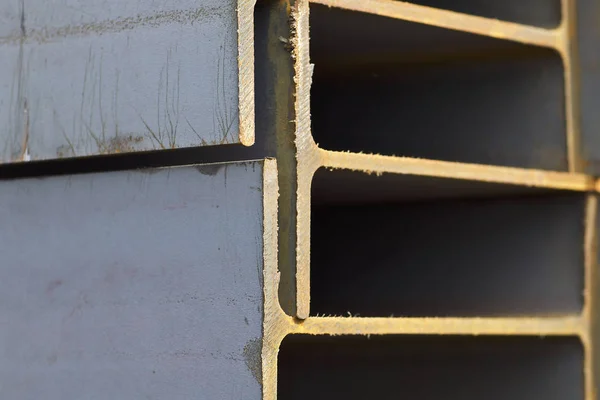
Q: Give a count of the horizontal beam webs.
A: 3